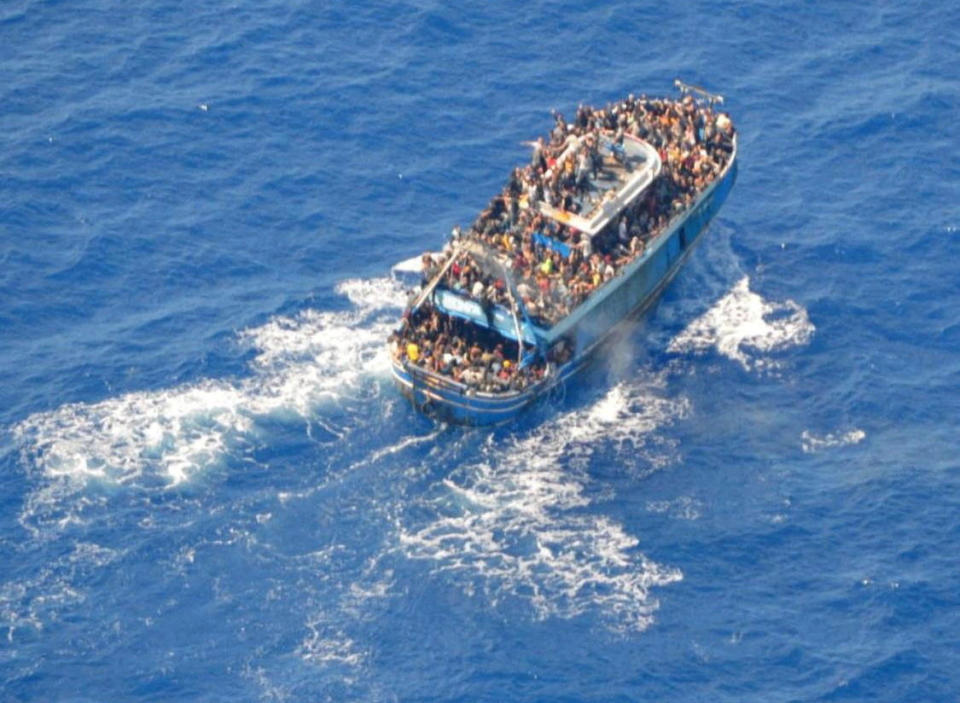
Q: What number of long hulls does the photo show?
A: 1